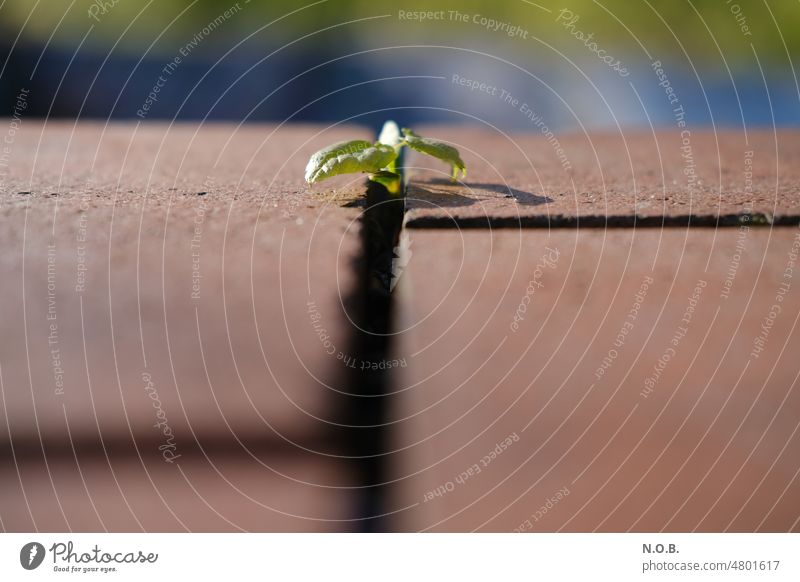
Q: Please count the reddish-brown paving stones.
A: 4